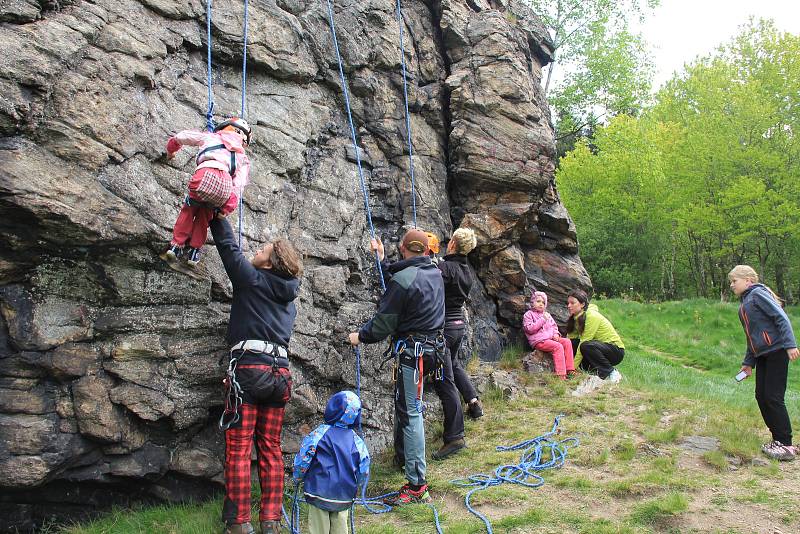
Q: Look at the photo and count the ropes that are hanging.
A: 4